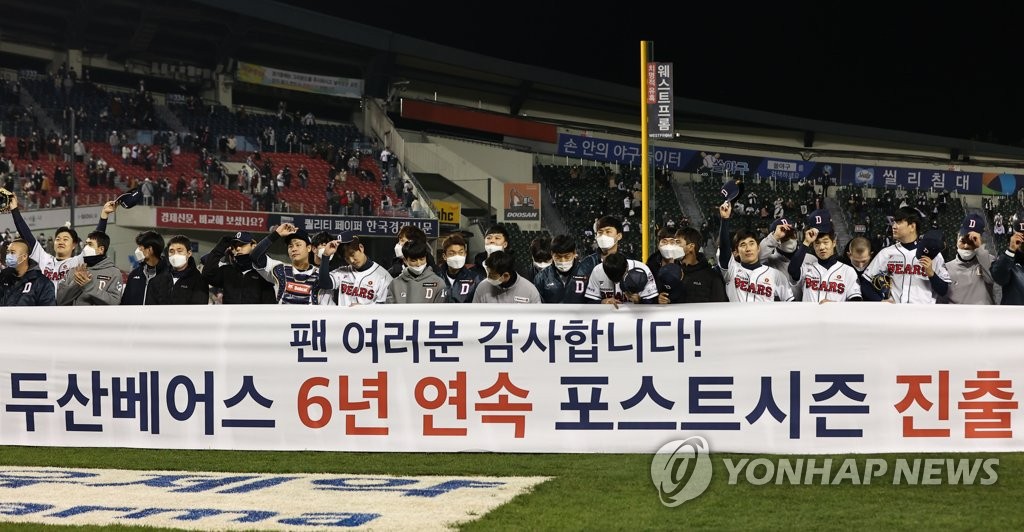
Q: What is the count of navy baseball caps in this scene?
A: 12